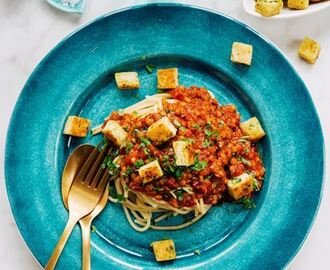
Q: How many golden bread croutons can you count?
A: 14